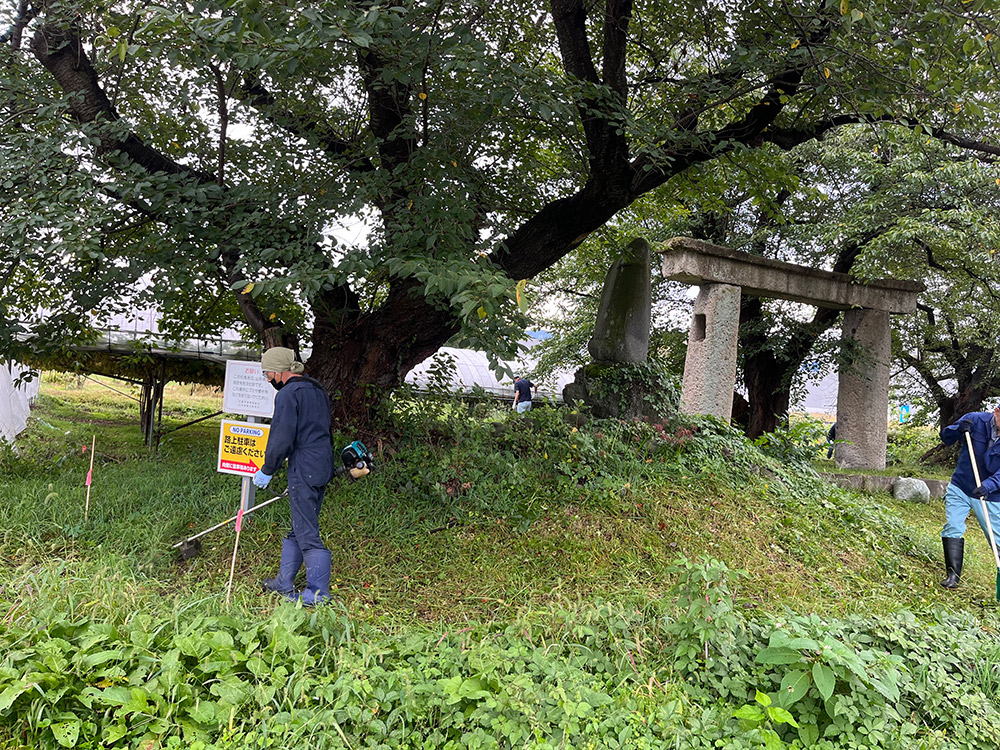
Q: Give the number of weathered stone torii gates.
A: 1